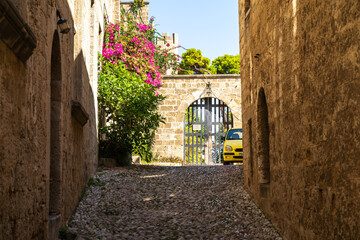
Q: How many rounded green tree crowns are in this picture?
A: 2